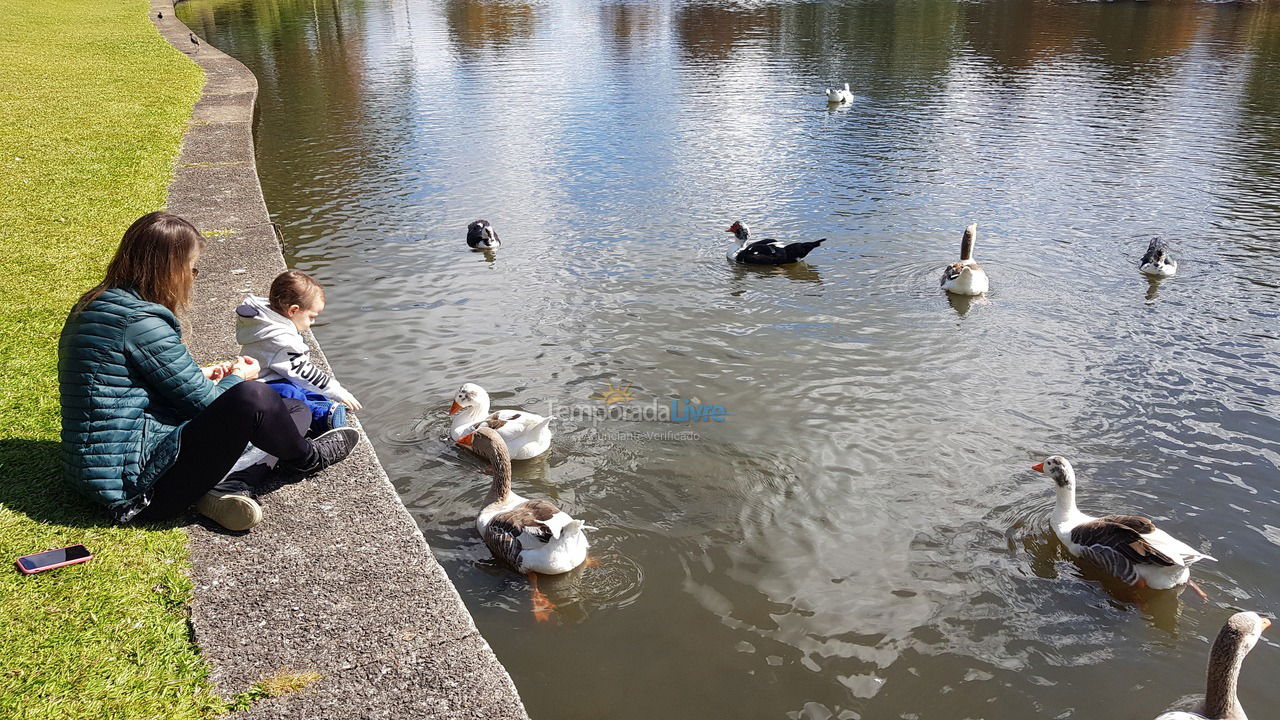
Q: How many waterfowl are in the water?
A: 9